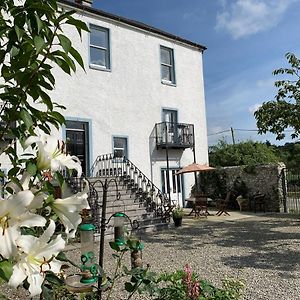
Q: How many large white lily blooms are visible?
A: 4